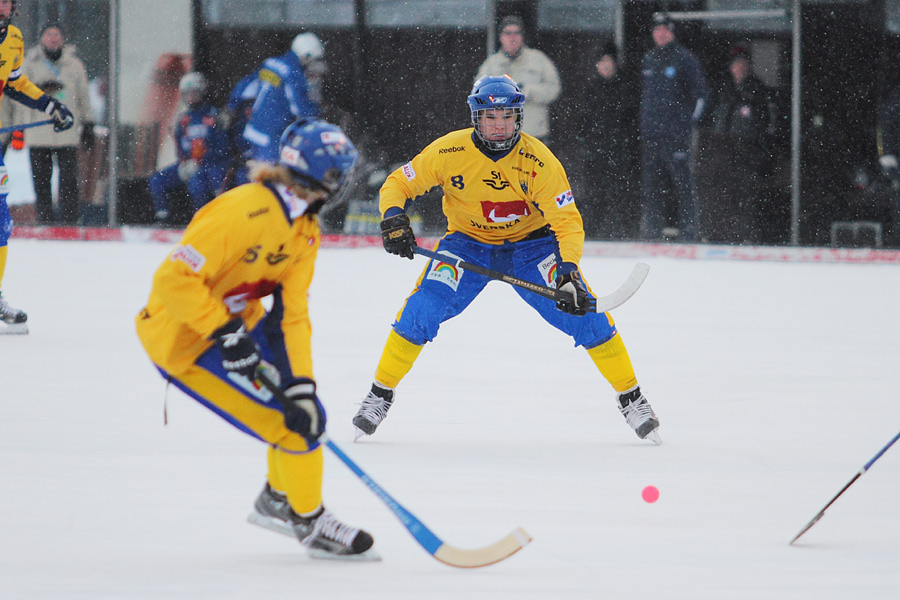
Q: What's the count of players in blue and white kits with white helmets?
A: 2